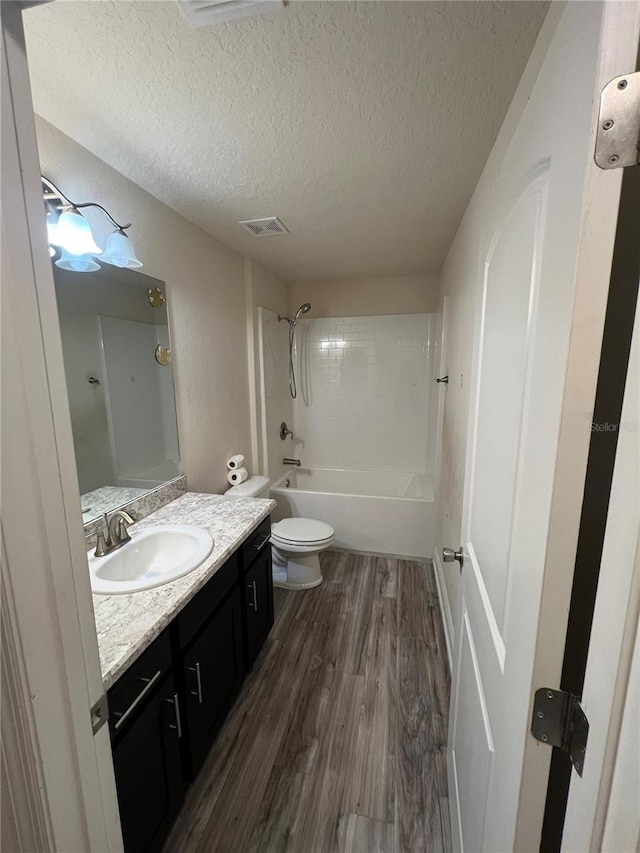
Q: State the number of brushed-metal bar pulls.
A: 5